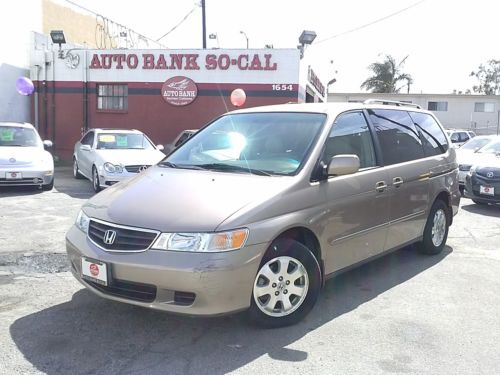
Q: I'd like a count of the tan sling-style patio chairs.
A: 0